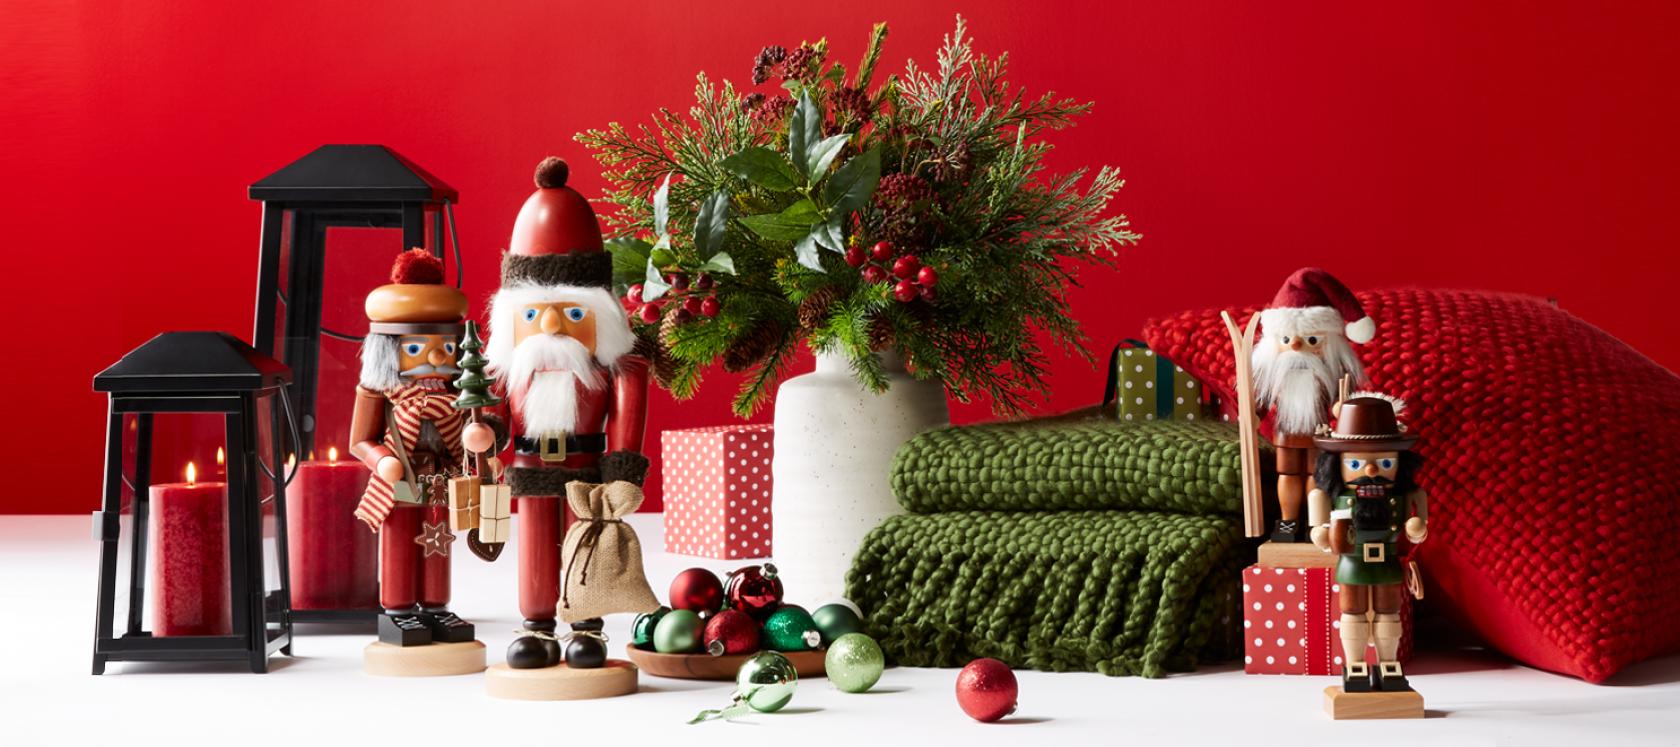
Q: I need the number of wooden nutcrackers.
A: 4